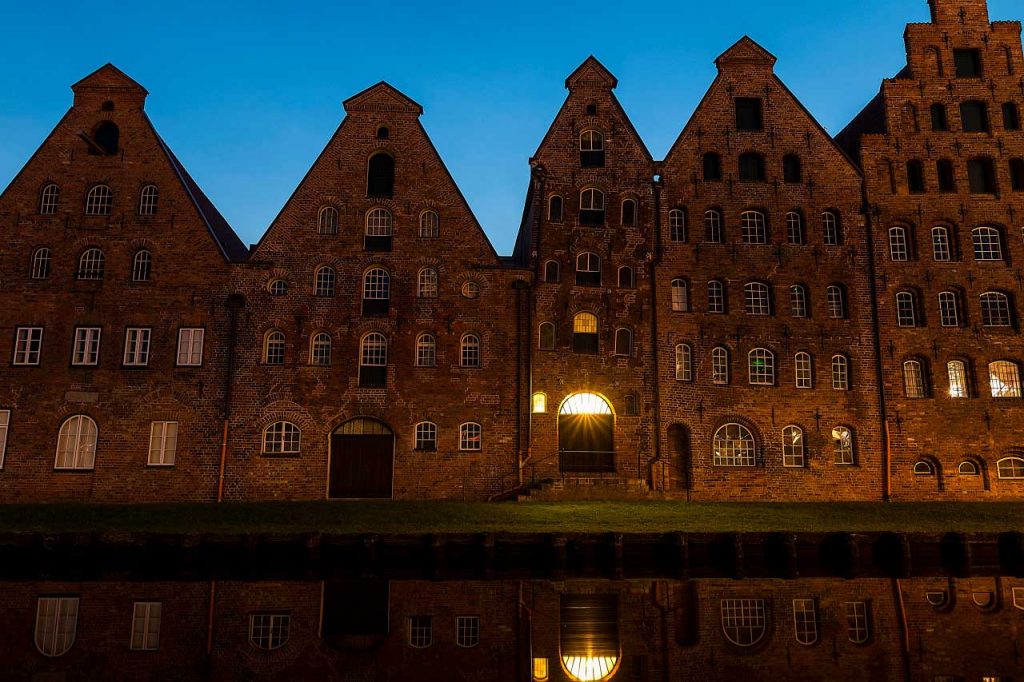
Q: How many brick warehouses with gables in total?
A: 5